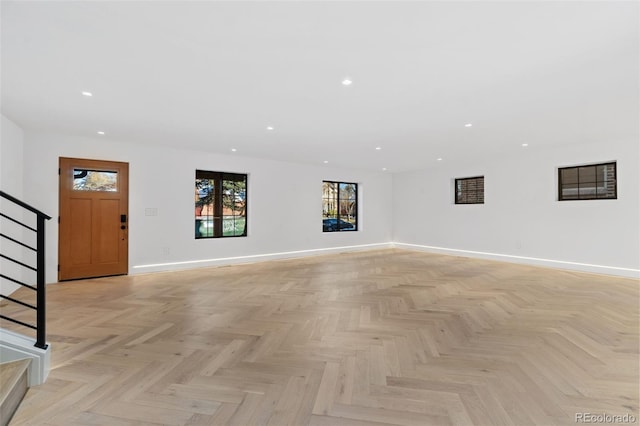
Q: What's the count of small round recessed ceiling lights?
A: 11